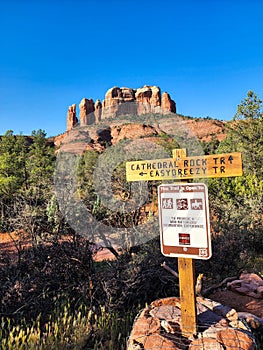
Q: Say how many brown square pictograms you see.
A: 3